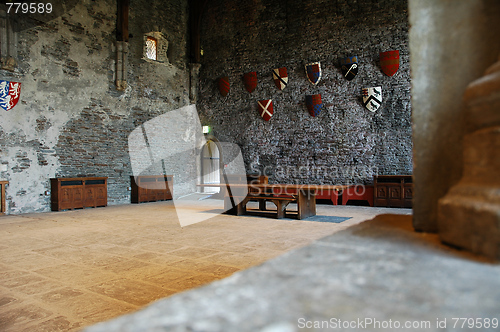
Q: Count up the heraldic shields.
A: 10